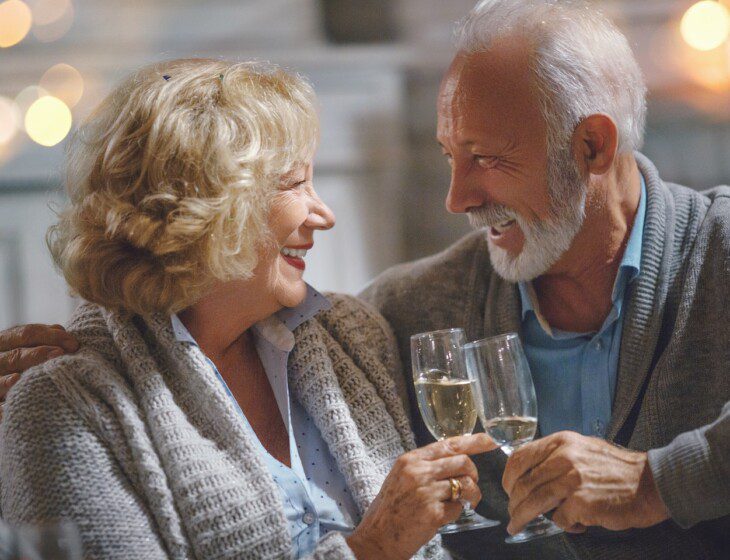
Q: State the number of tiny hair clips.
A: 2